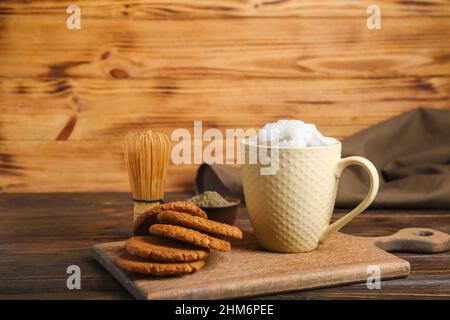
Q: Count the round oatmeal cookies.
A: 5